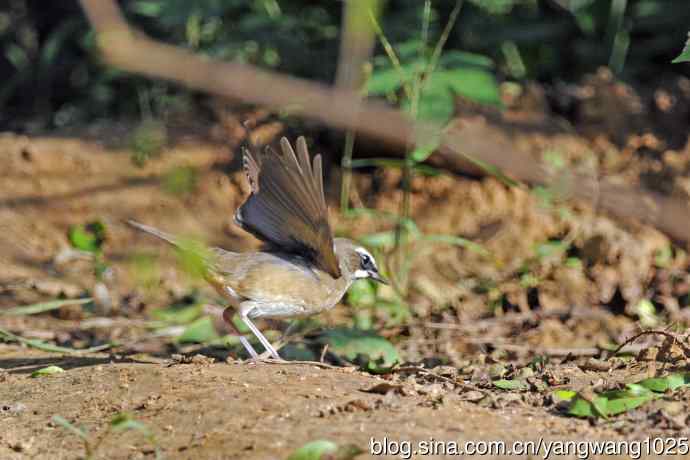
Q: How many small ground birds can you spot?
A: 1